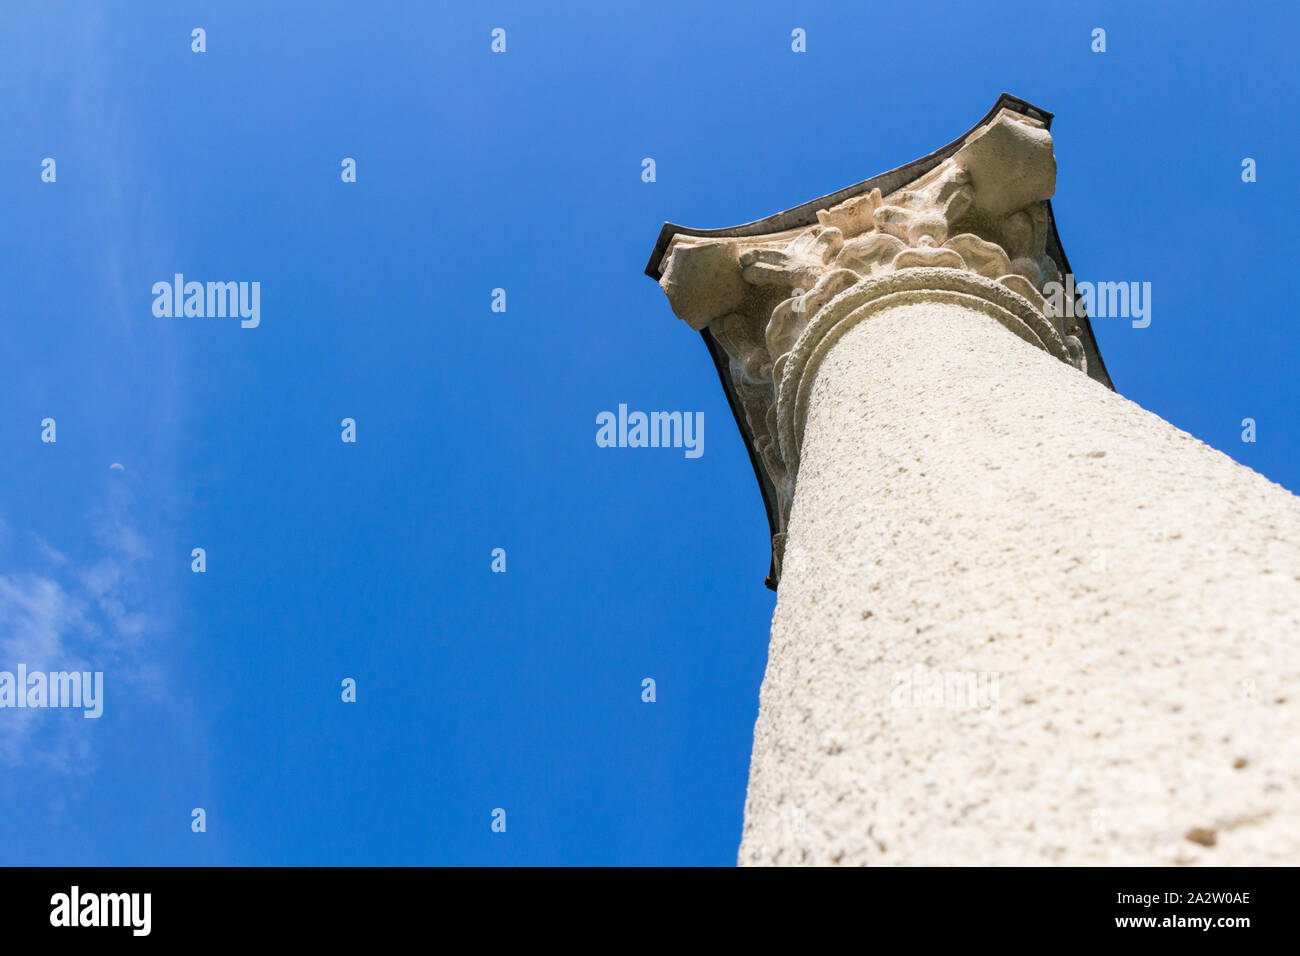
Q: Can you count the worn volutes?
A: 2